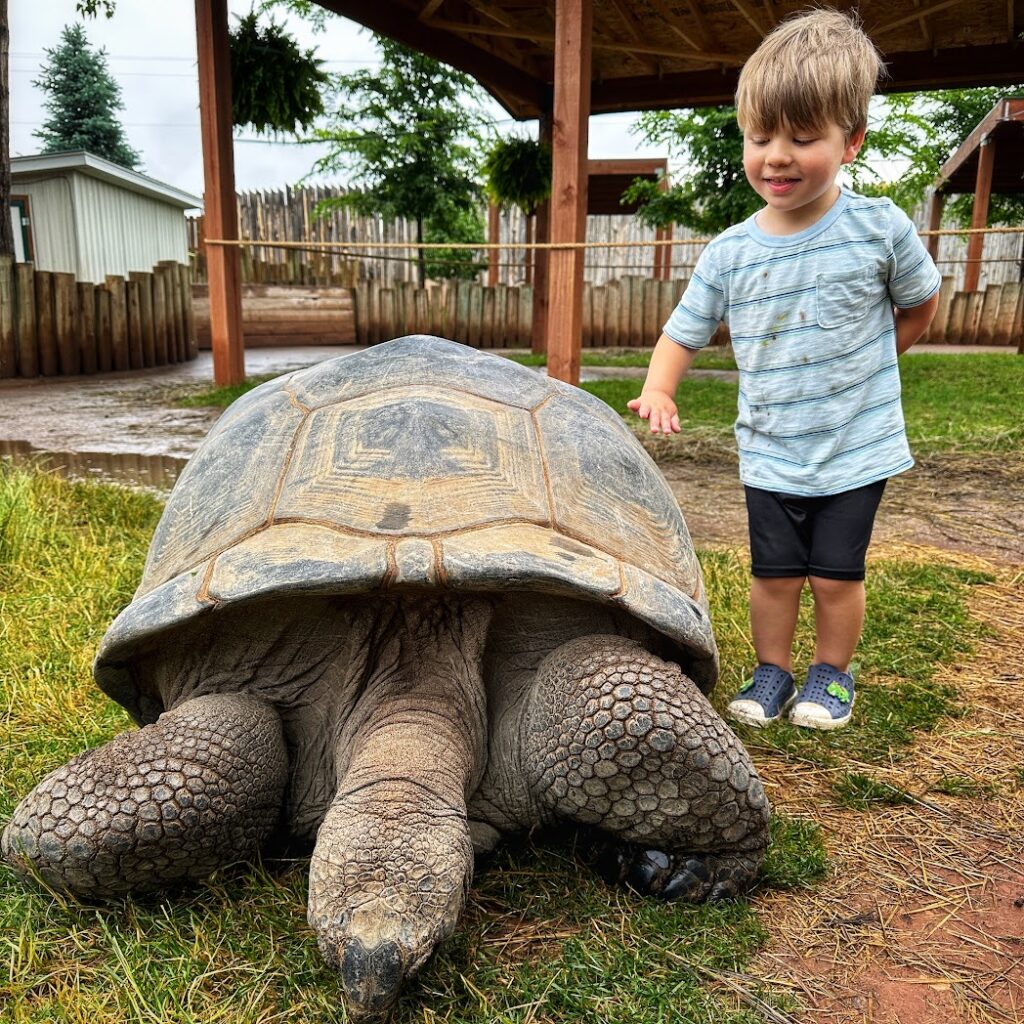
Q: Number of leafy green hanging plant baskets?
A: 2